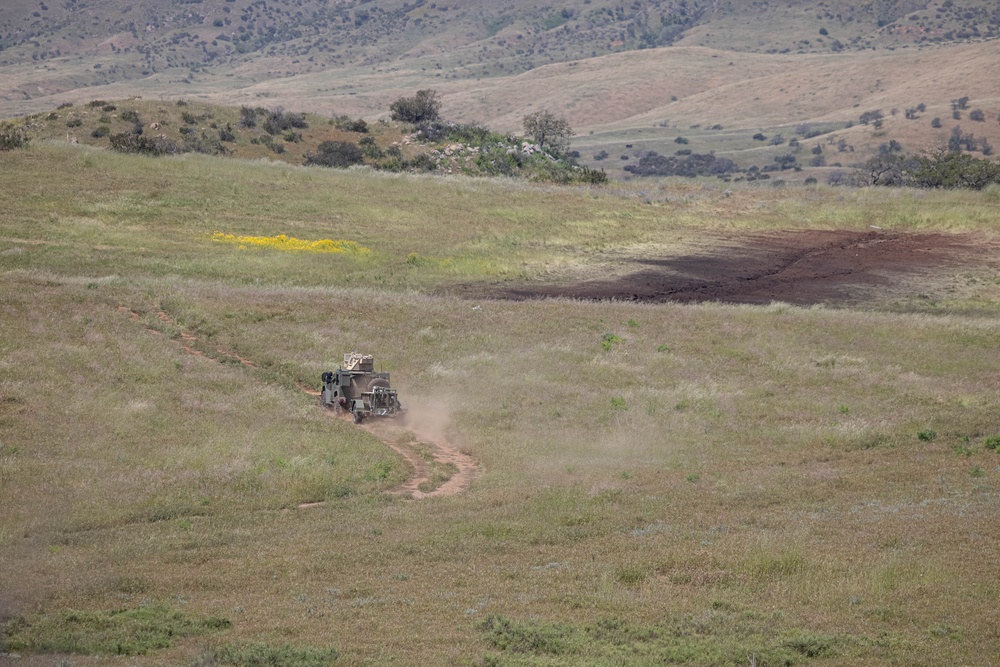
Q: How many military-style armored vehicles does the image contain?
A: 1